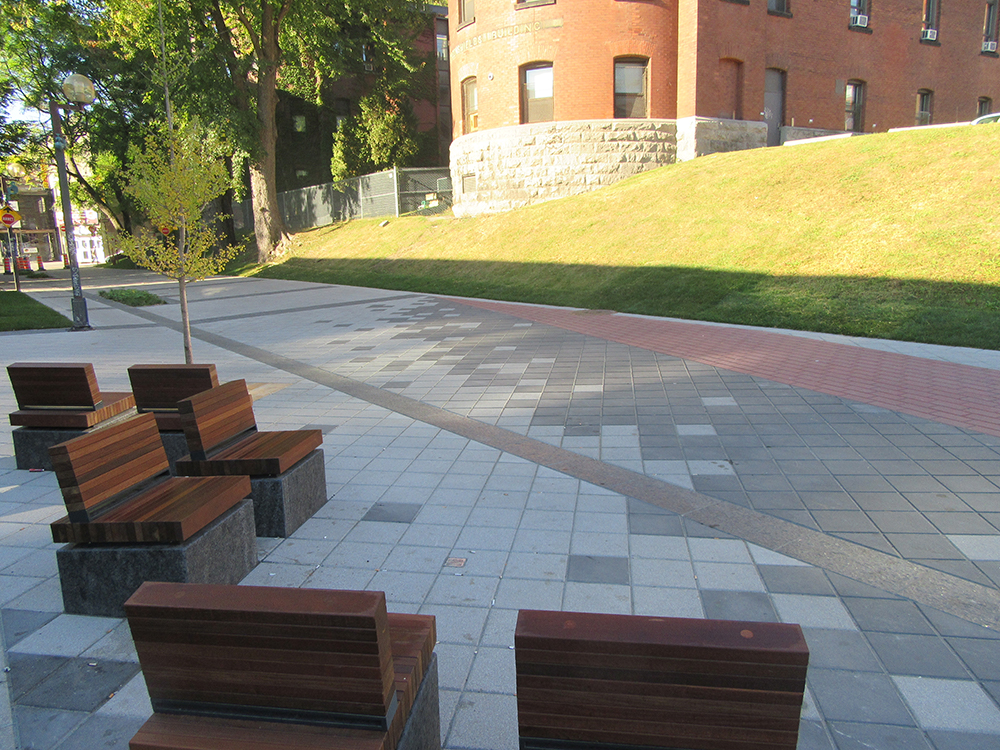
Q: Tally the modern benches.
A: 6